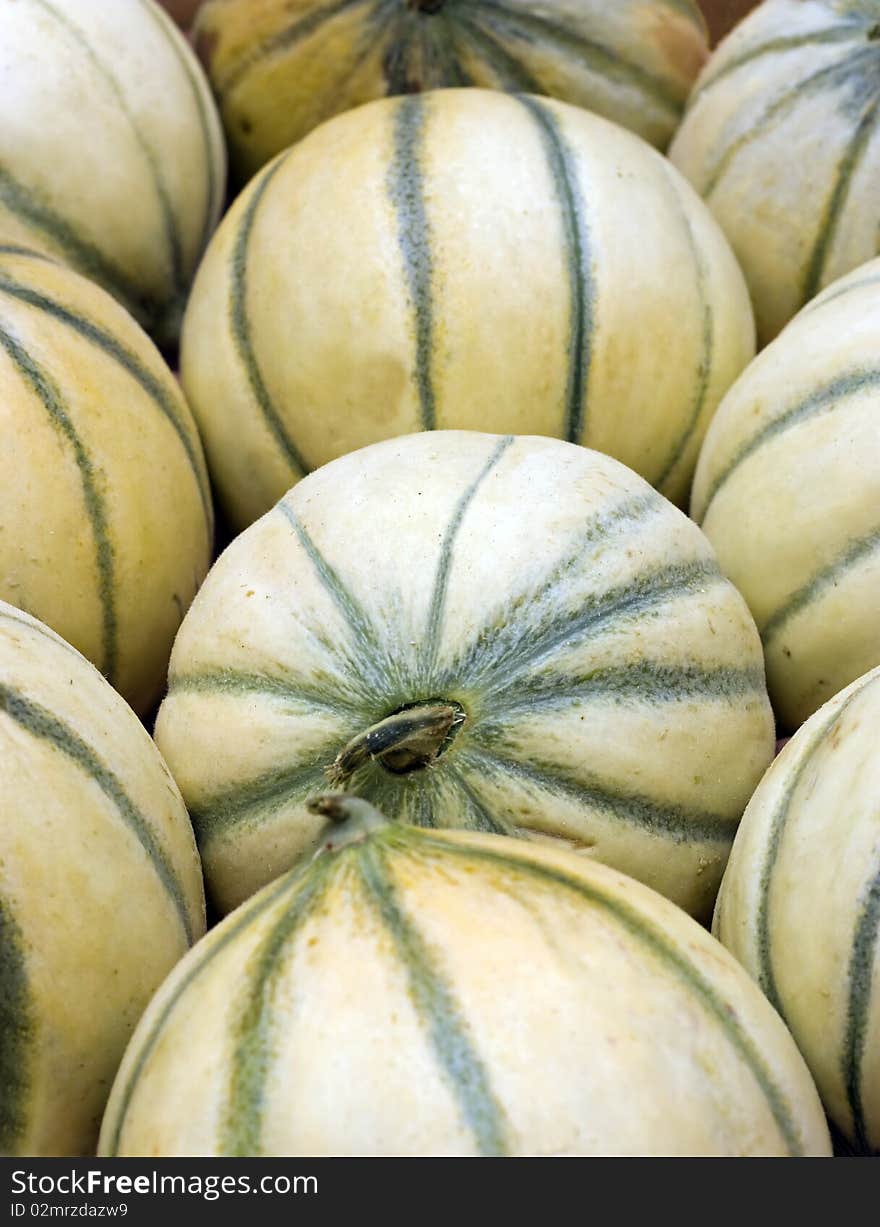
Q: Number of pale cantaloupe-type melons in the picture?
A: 10